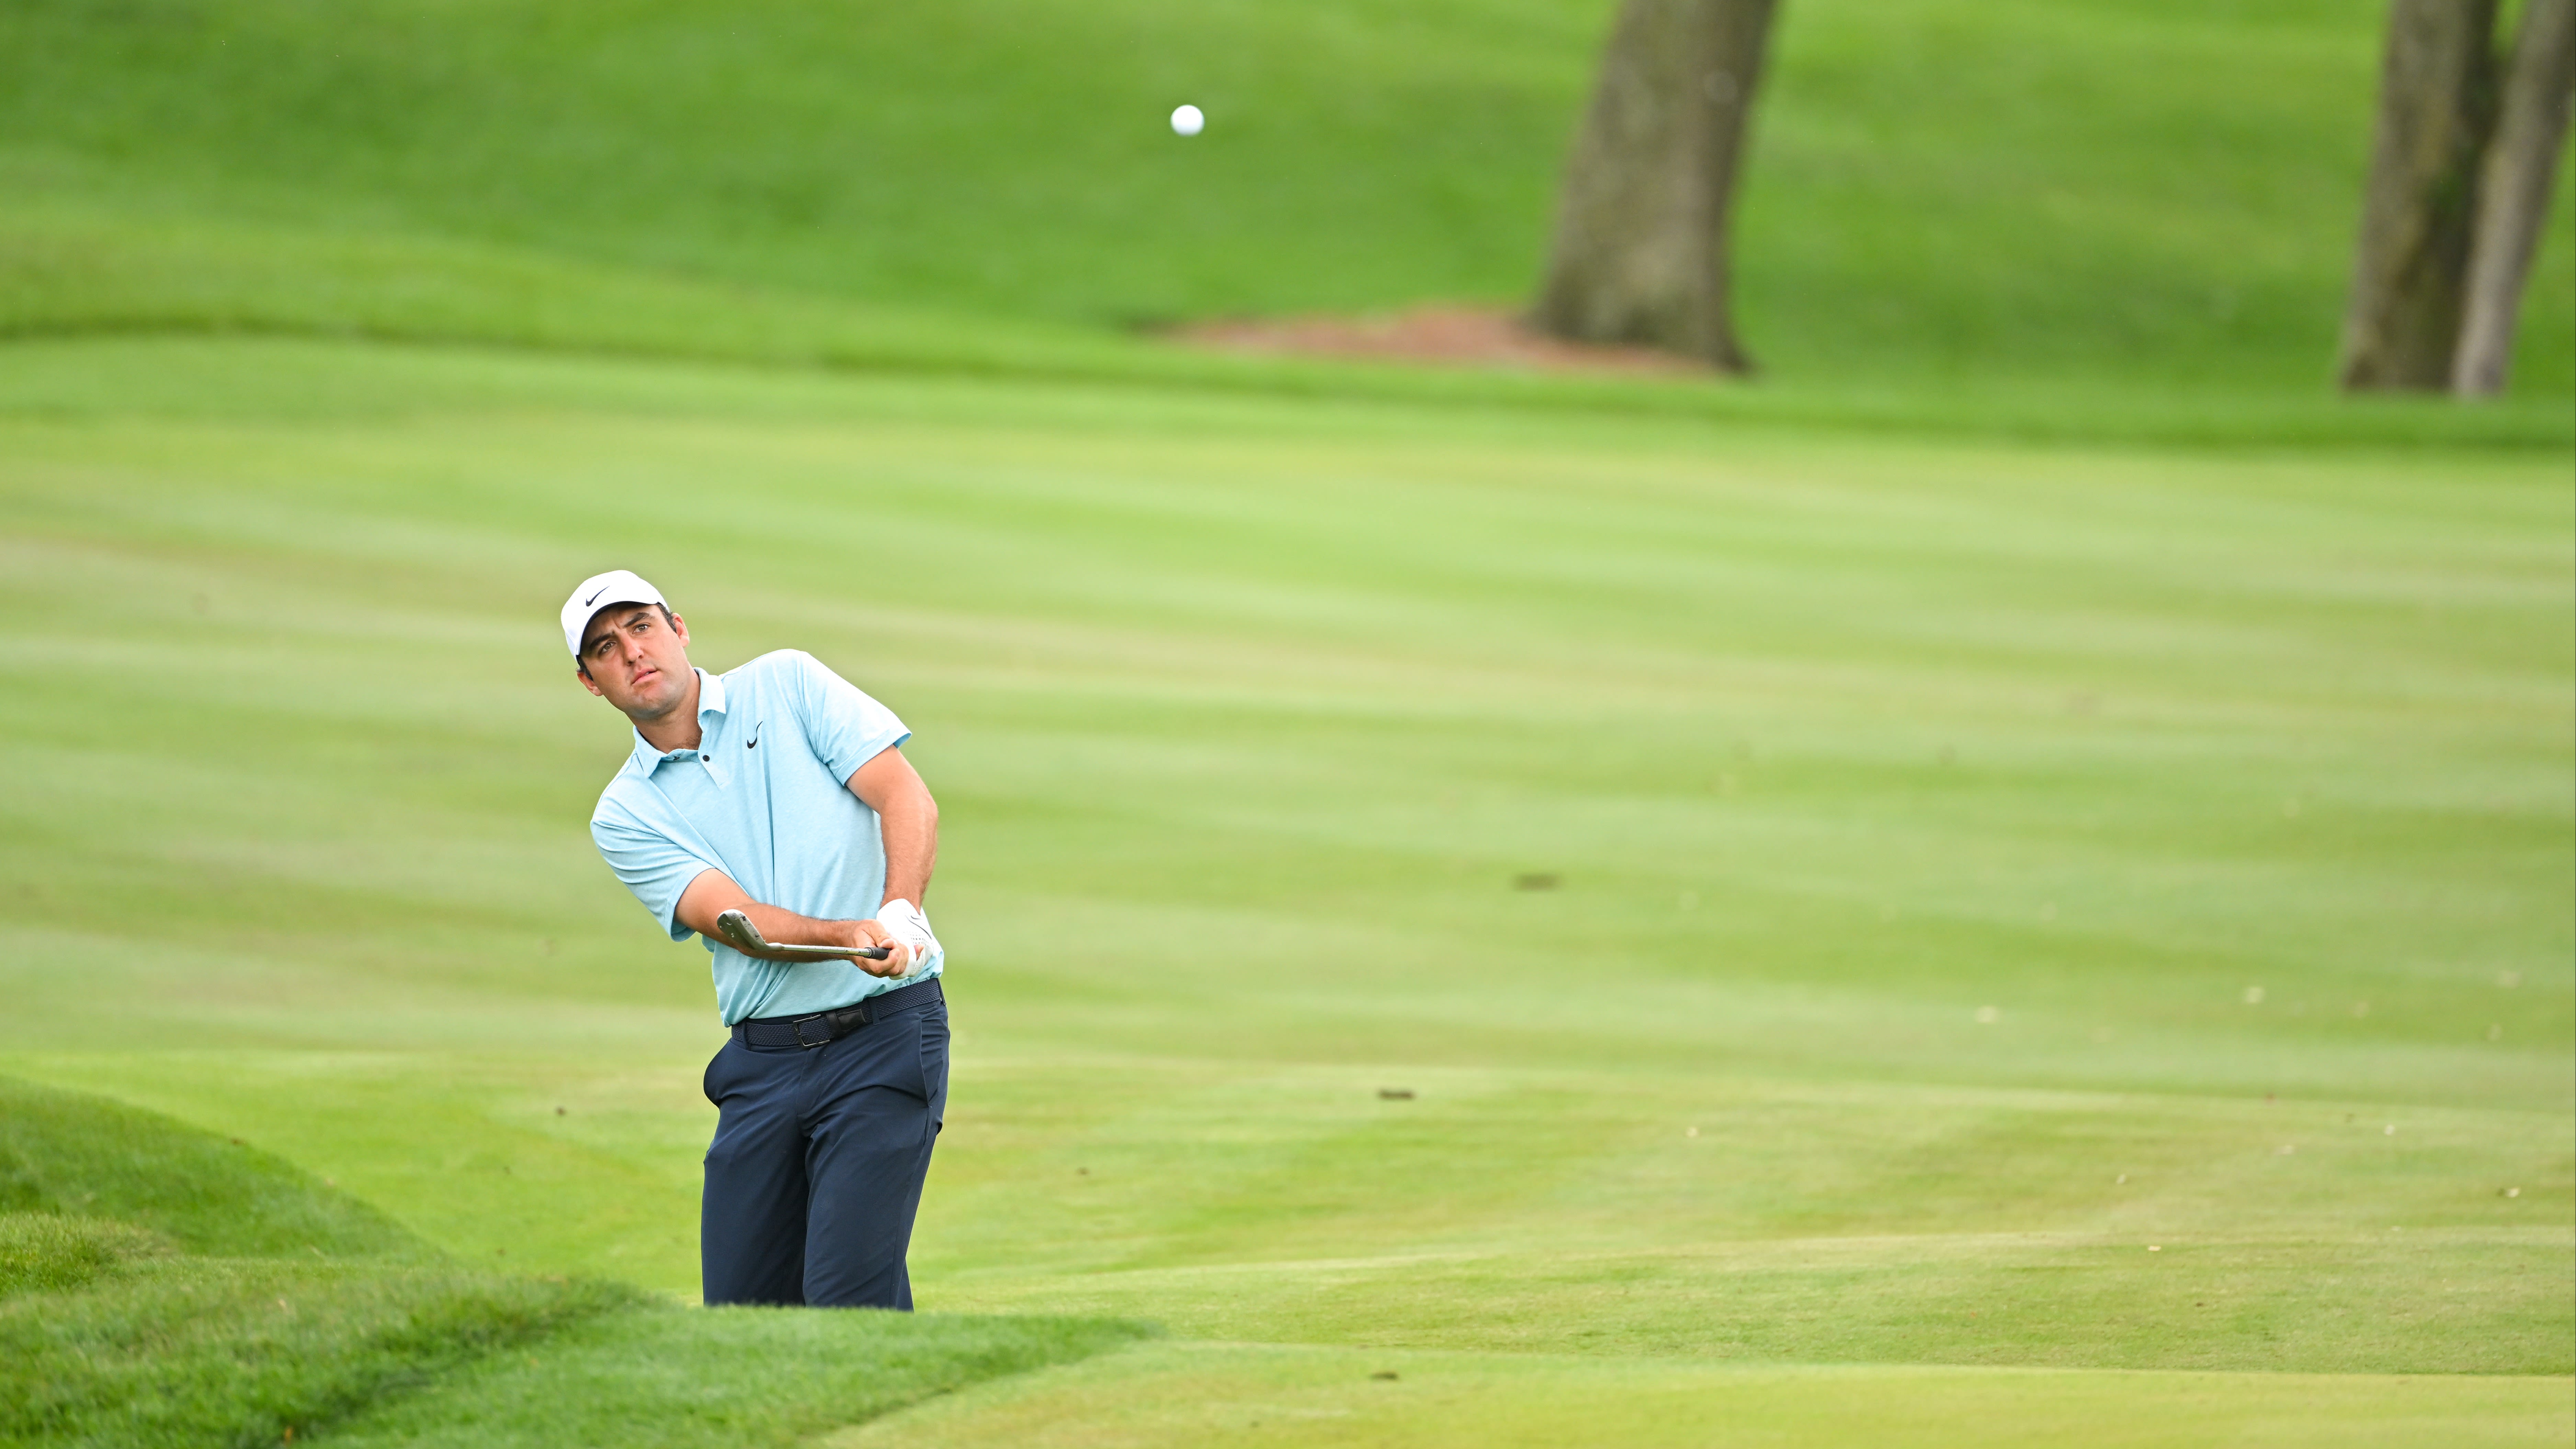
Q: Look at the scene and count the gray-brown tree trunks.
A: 3